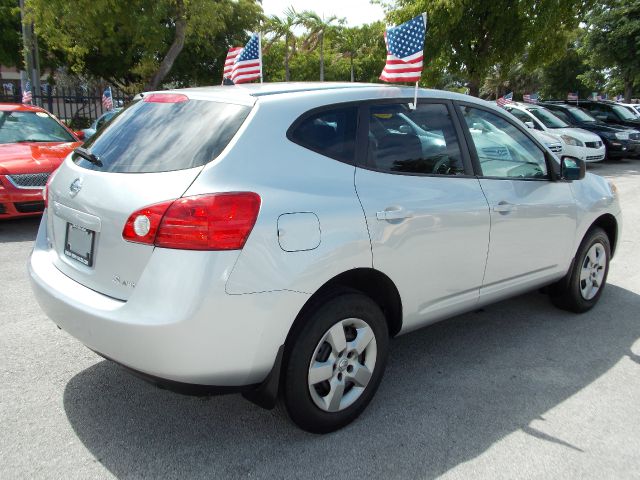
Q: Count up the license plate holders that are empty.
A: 1